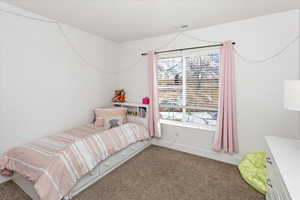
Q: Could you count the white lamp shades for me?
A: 1